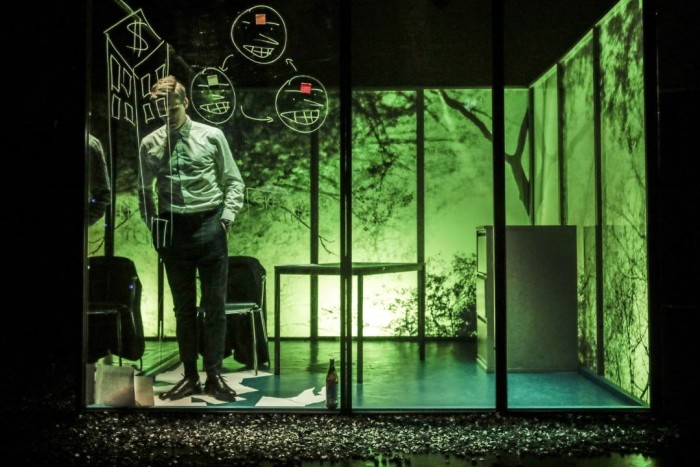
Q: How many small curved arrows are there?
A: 3